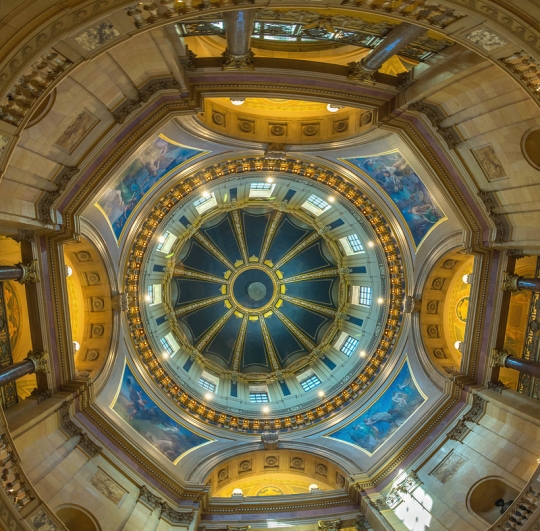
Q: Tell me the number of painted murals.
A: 4